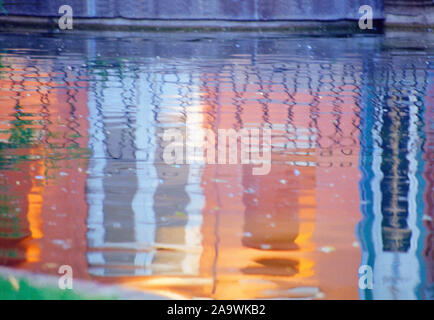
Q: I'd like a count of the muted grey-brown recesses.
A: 2